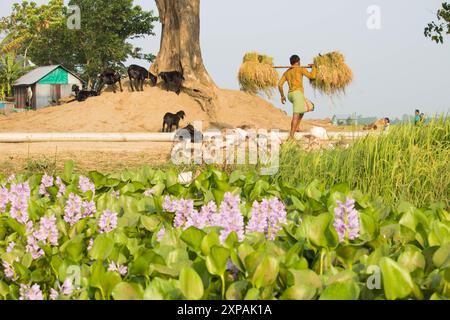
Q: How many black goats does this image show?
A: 6